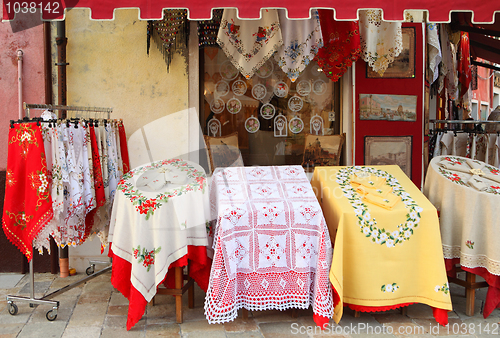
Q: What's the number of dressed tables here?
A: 4